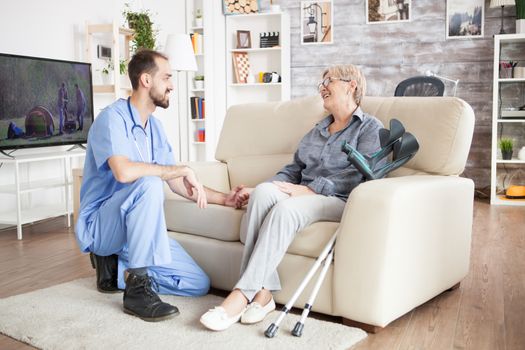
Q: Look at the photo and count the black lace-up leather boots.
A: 2